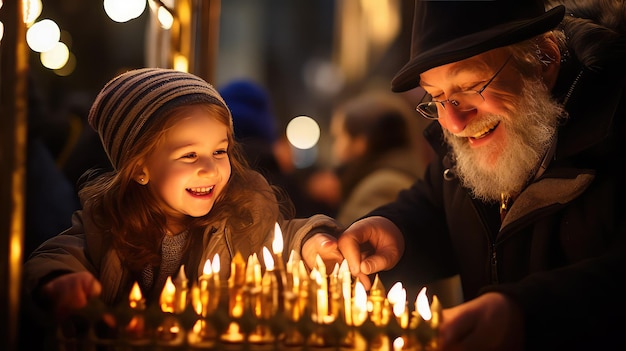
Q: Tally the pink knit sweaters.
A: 0